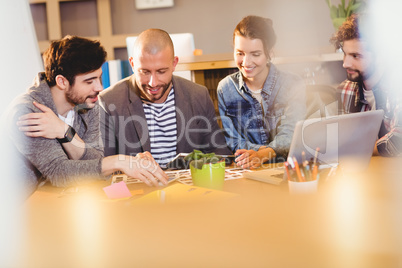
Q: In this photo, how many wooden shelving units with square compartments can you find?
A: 1